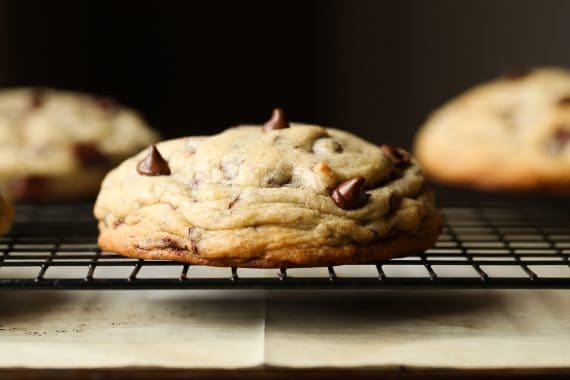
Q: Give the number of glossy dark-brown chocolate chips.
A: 4